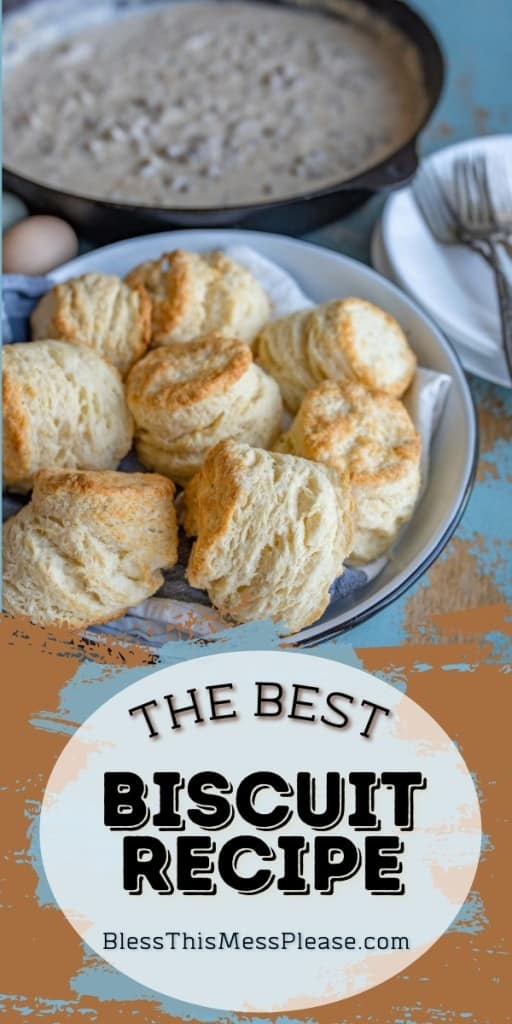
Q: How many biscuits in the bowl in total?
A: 8